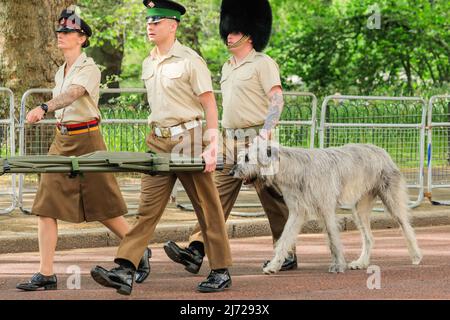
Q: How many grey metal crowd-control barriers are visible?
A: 5